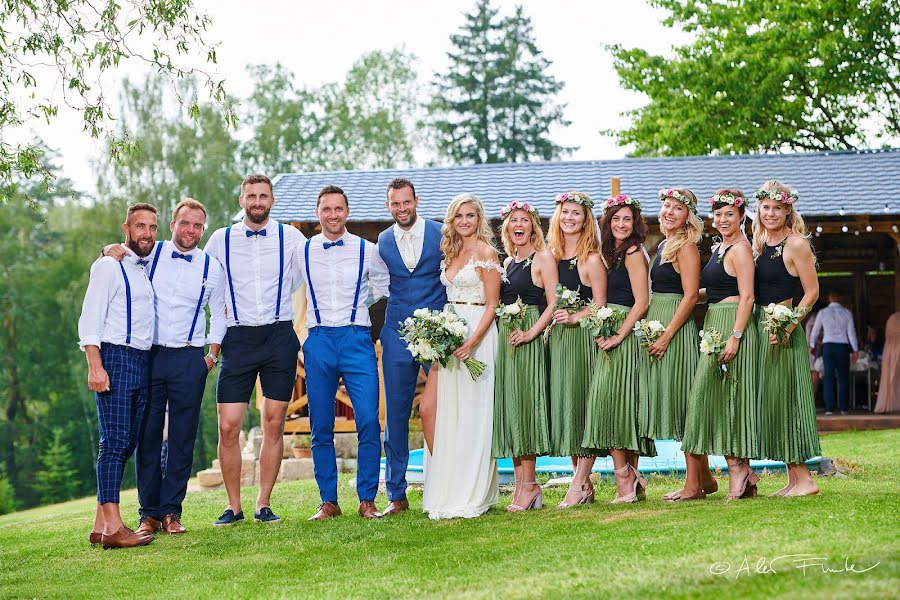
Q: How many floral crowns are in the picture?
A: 6